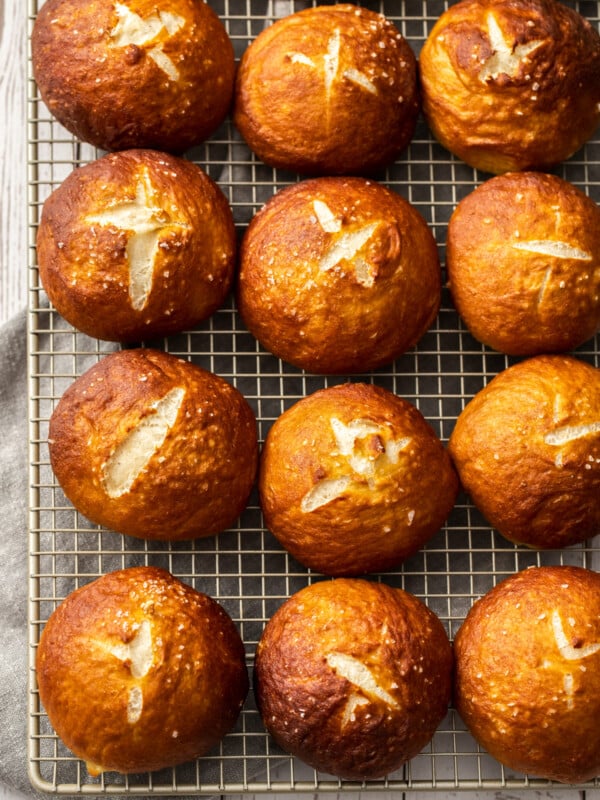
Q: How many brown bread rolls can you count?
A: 12